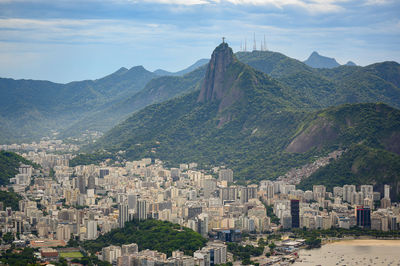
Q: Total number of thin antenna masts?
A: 5